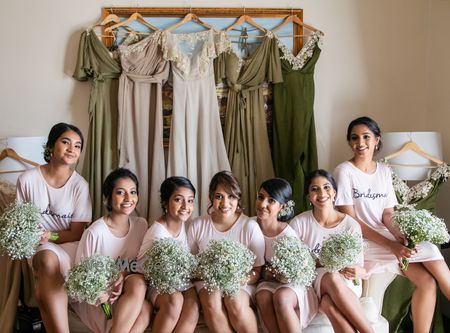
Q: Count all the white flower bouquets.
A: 7